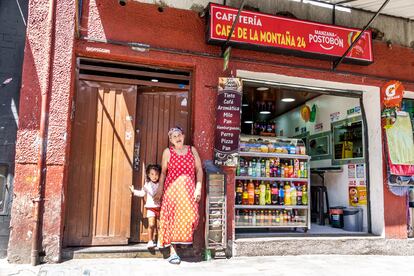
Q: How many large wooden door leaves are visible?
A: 2